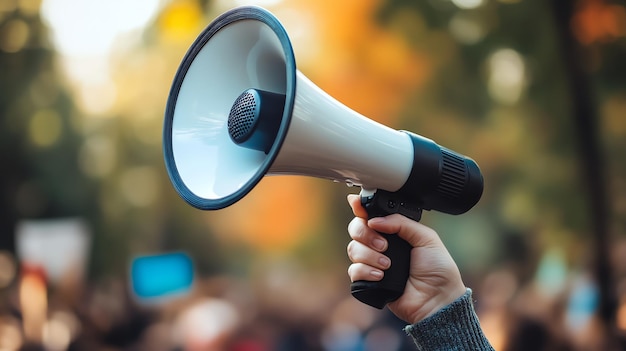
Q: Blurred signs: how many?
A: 2